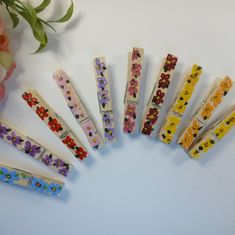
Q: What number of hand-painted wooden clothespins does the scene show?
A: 10